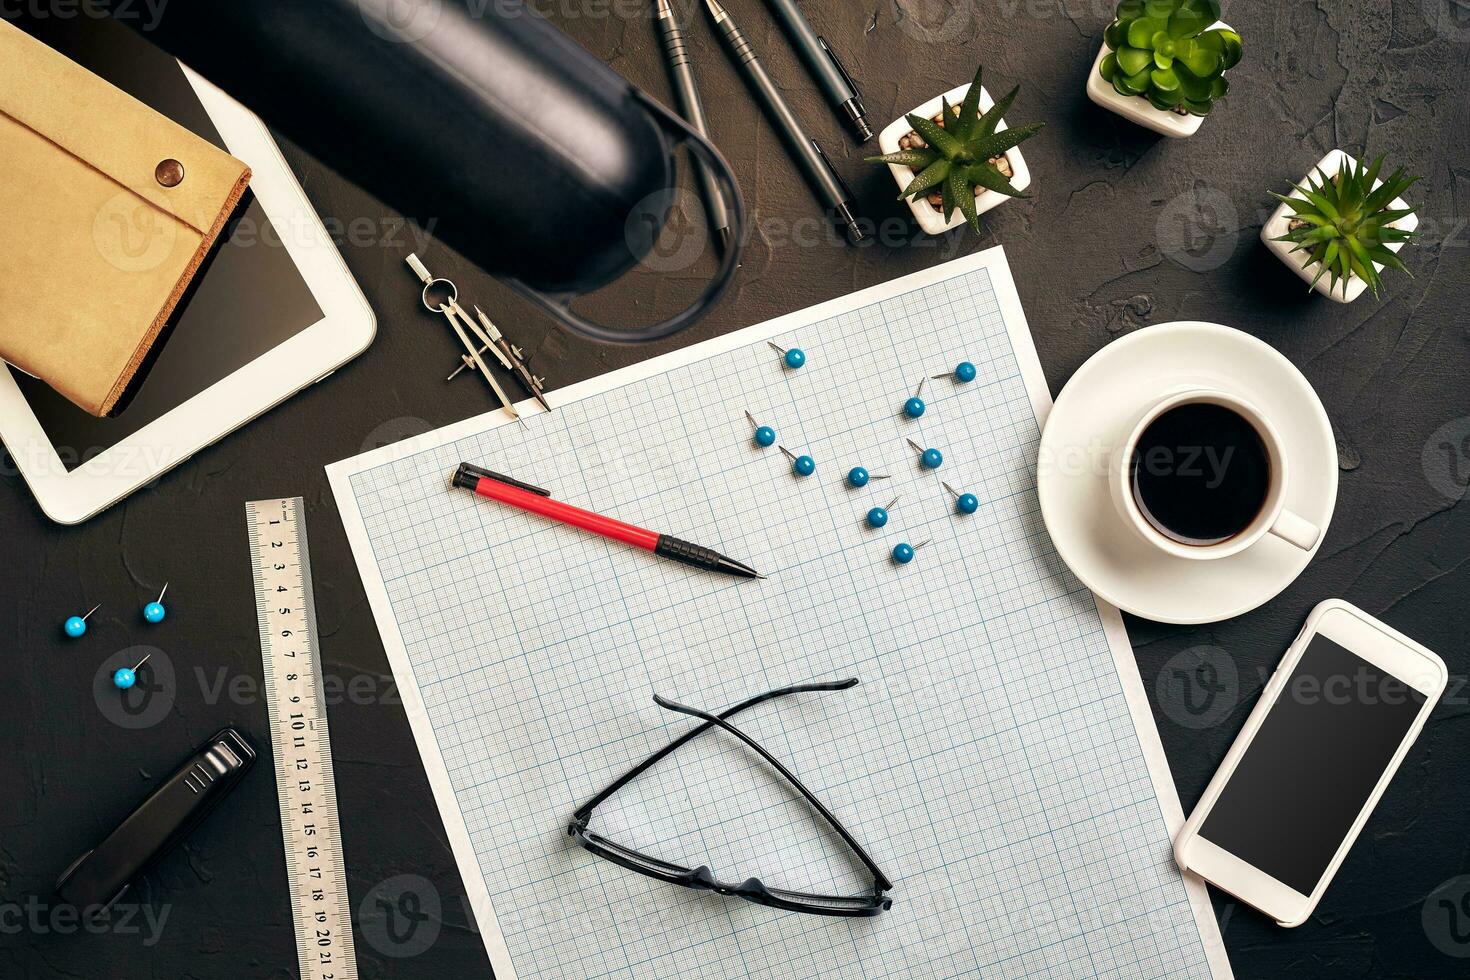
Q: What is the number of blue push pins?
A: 13